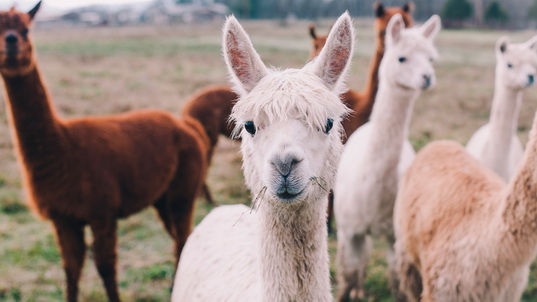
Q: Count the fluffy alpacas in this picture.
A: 7